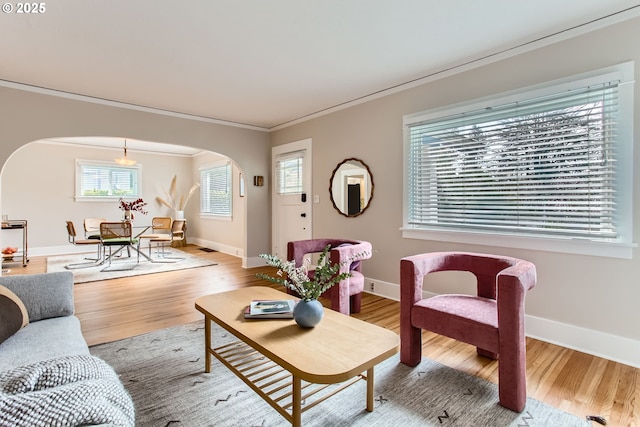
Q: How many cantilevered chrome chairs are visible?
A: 5